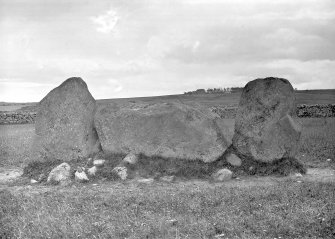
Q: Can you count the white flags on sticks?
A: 0